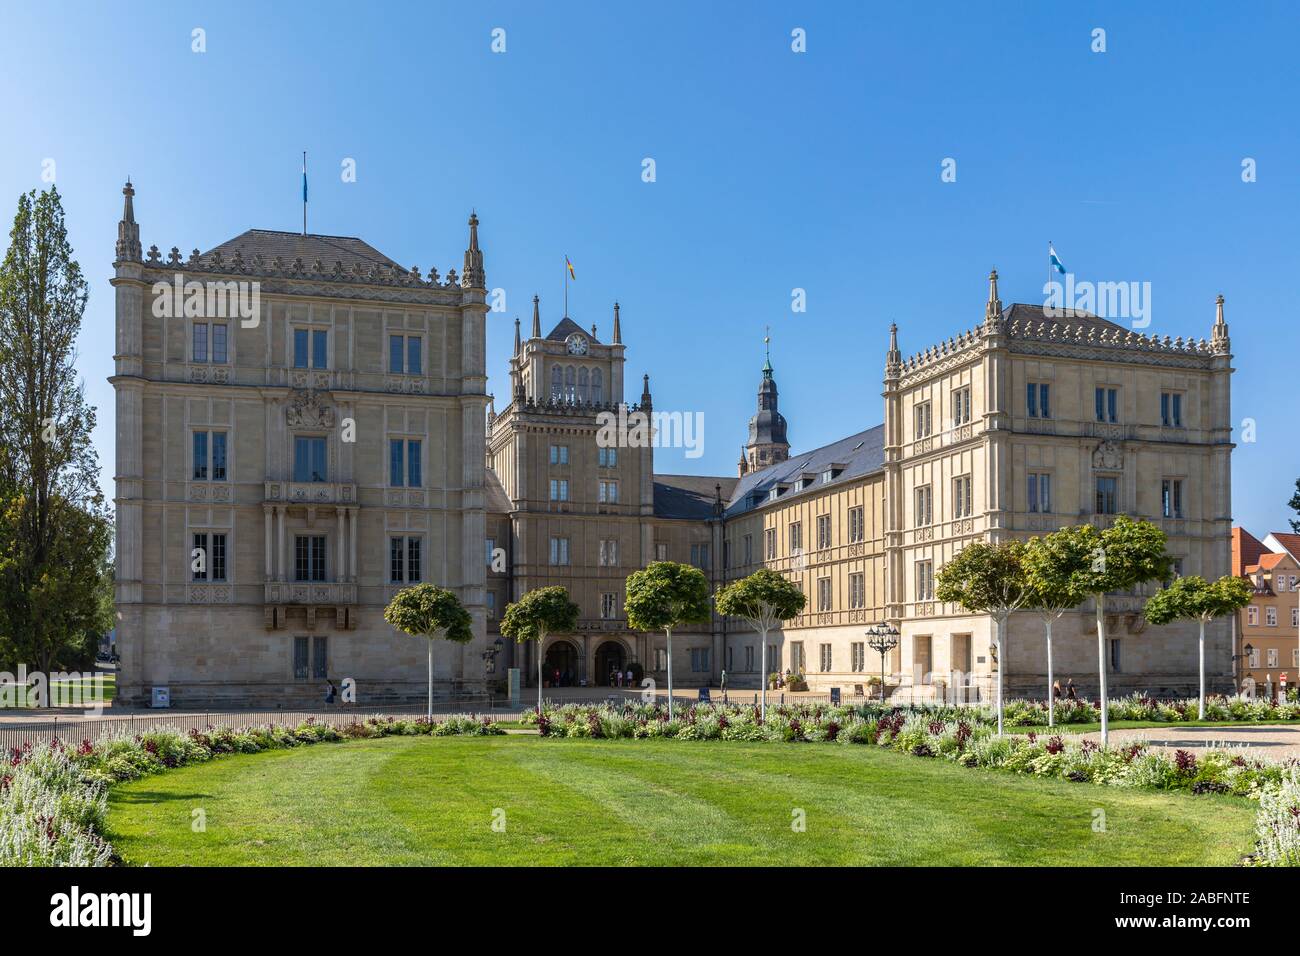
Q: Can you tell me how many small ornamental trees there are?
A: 8